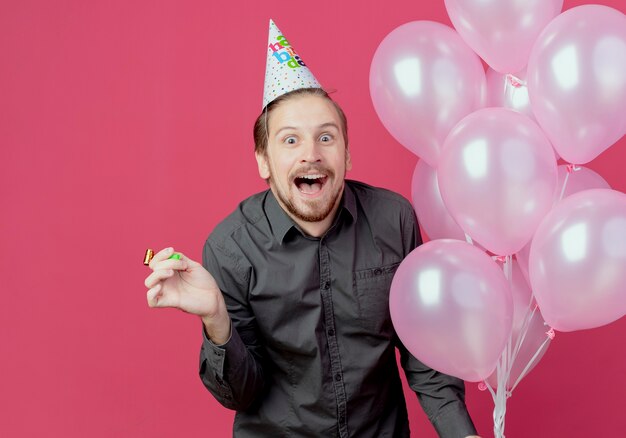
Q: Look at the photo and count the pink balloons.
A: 10